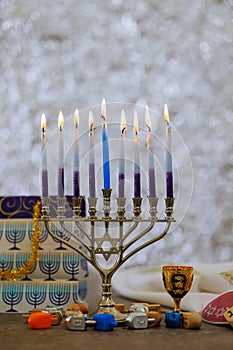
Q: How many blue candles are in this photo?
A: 1